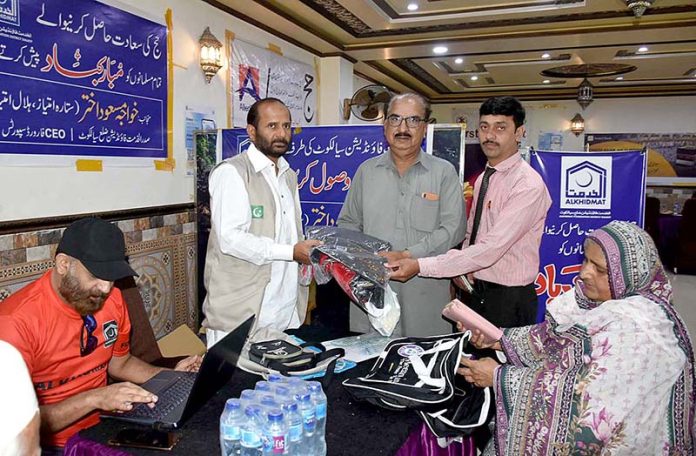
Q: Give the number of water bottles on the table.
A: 12